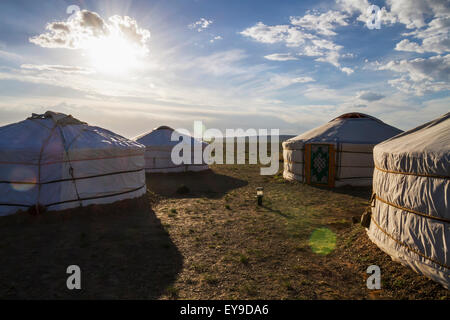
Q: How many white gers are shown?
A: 4